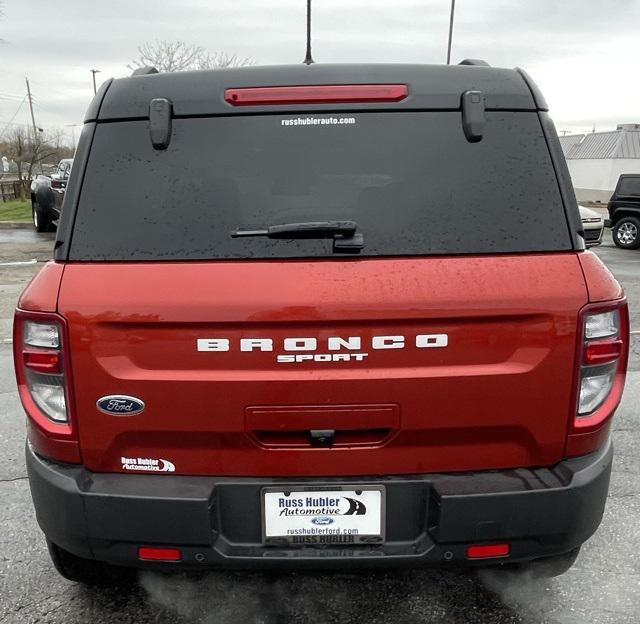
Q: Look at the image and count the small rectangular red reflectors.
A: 2